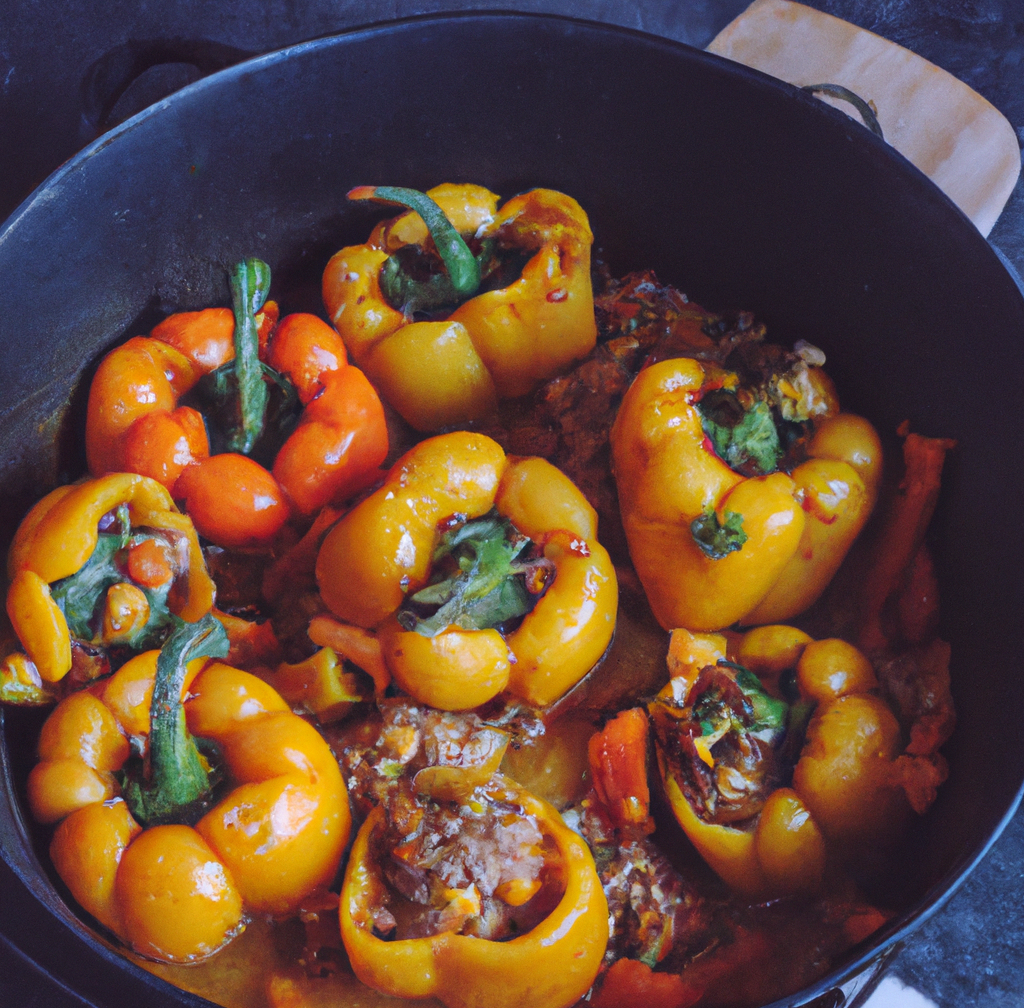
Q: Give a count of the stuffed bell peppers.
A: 8